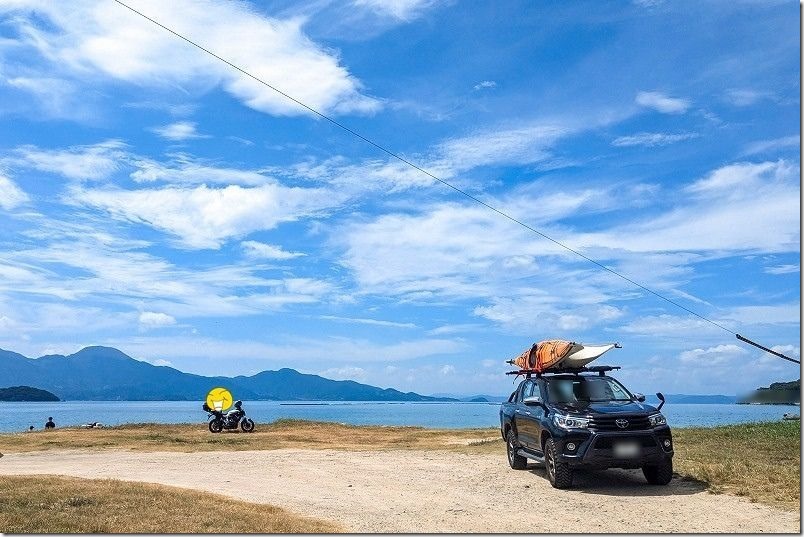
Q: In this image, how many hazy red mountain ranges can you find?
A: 0